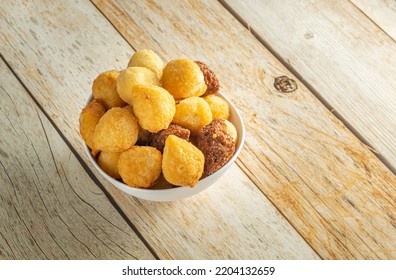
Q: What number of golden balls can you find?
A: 13